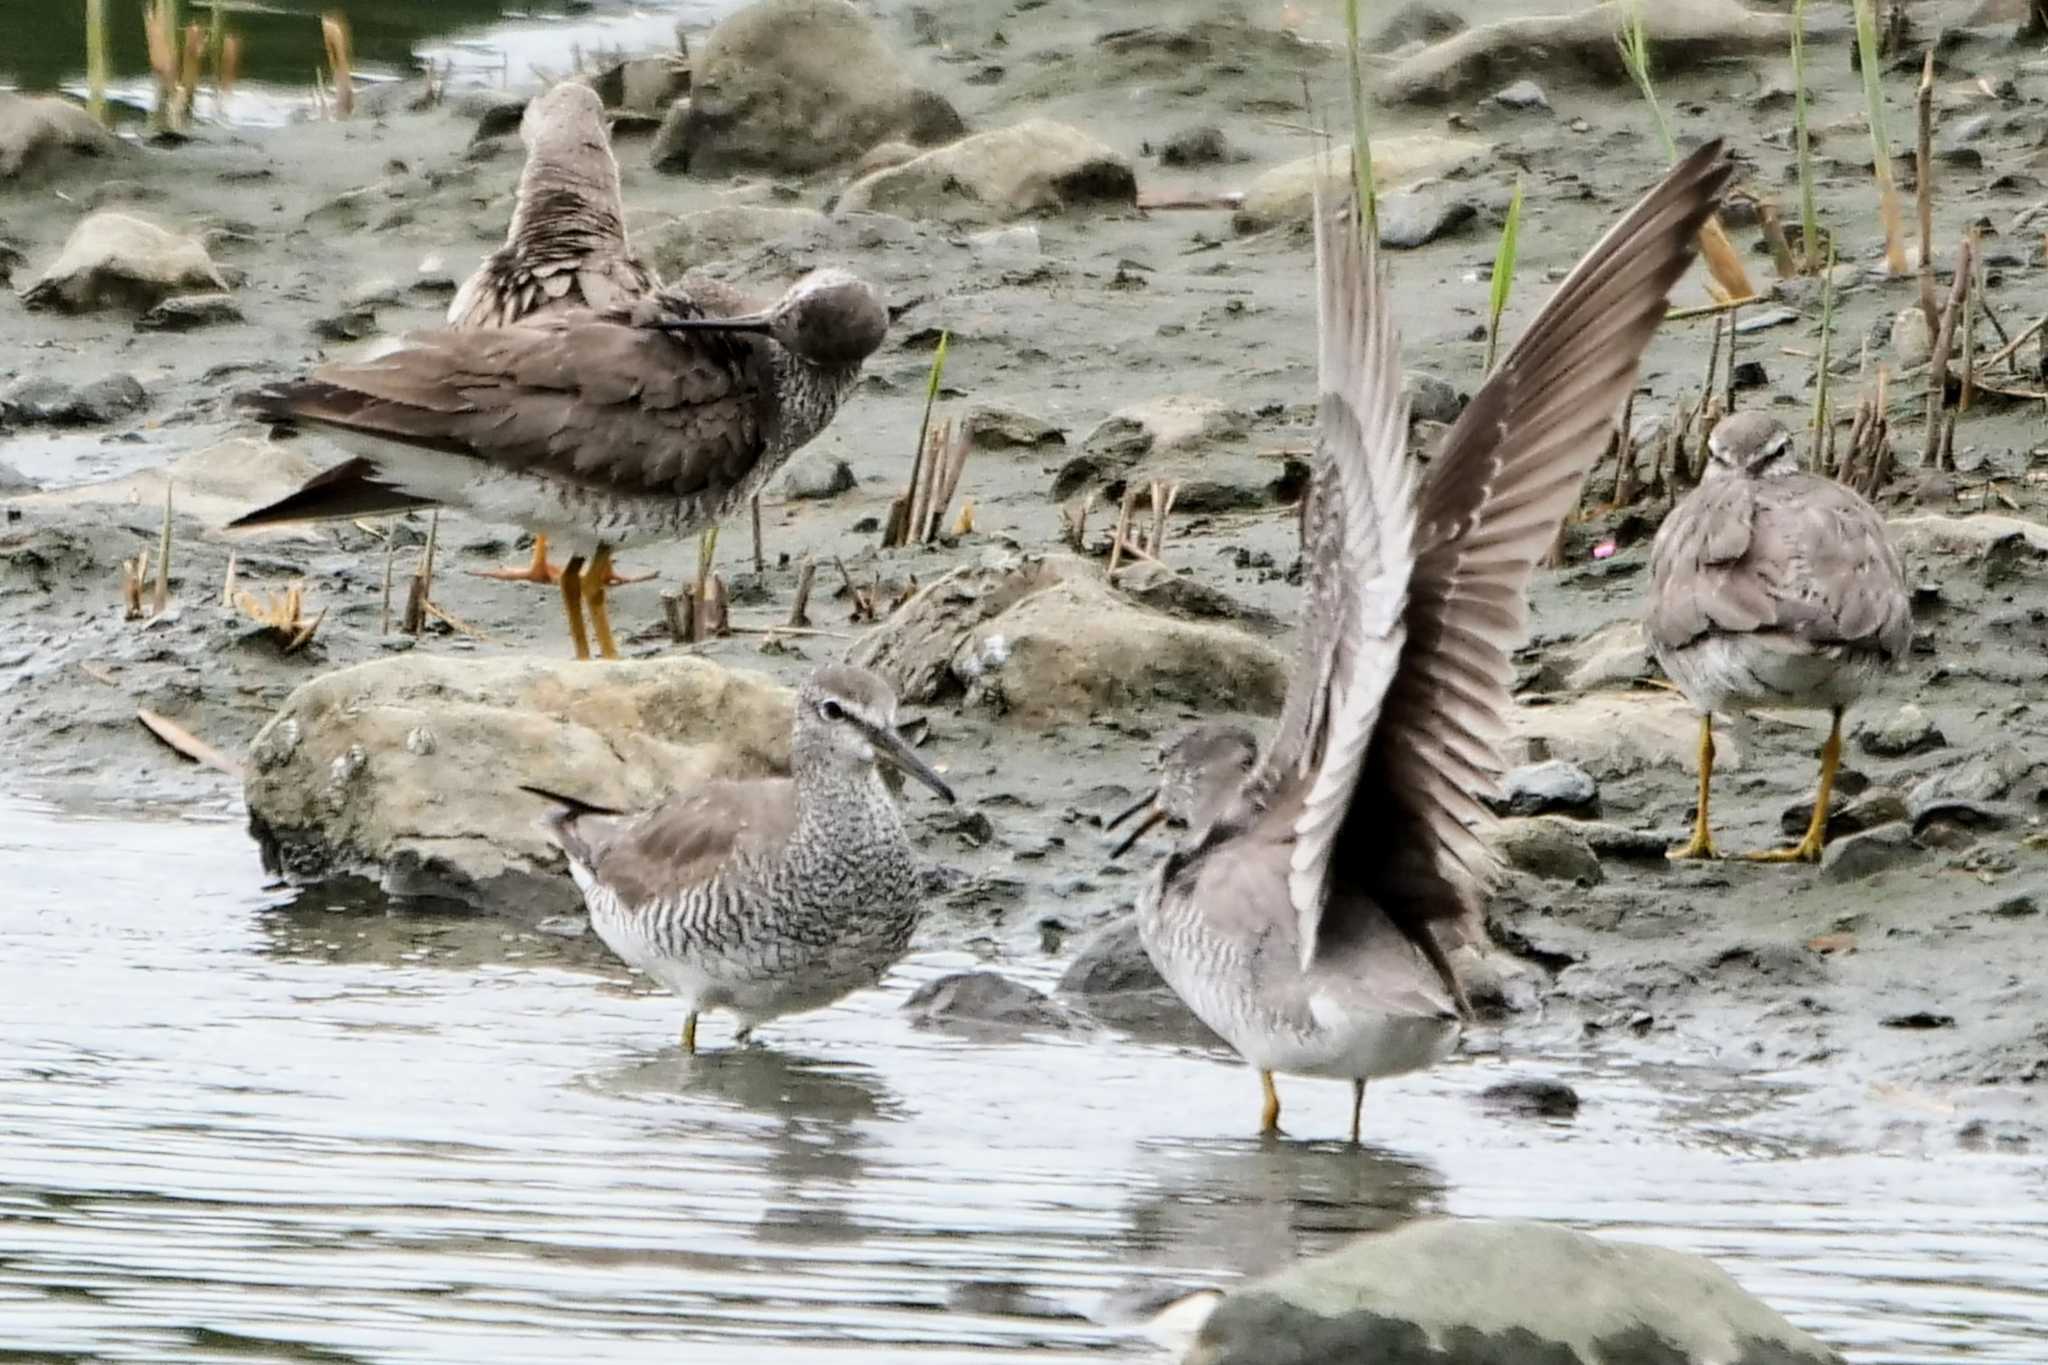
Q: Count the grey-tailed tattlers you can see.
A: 5